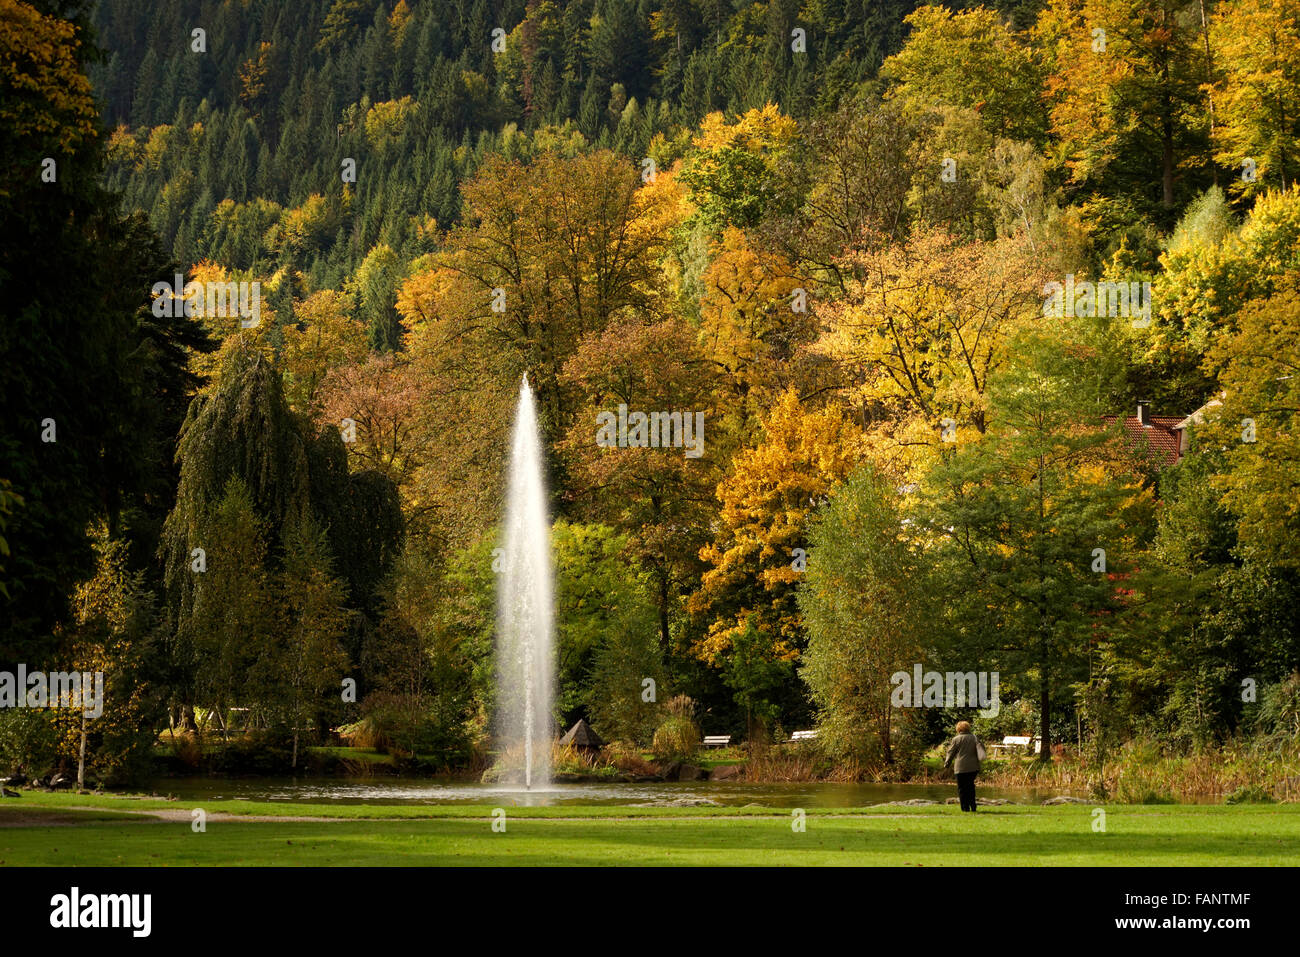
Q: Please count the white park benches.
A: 3